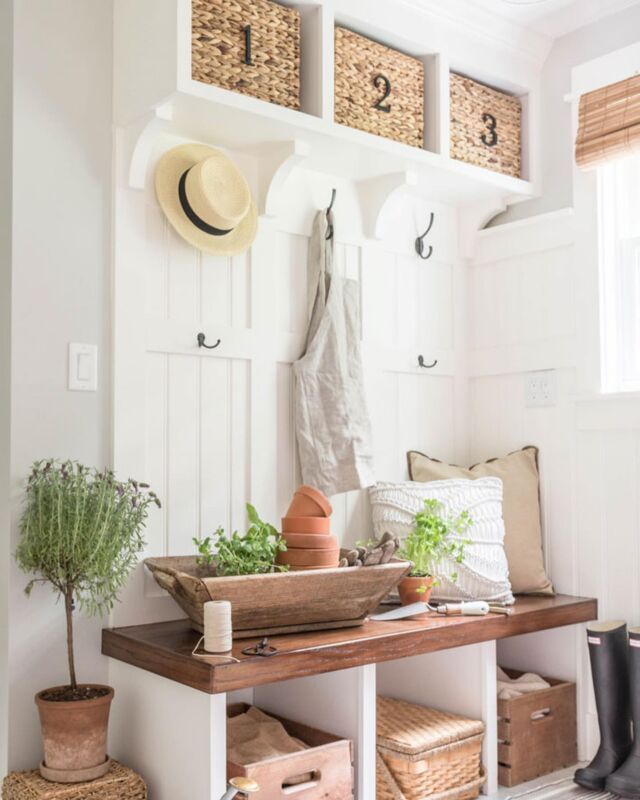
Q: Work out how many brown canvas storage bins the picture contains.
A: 0